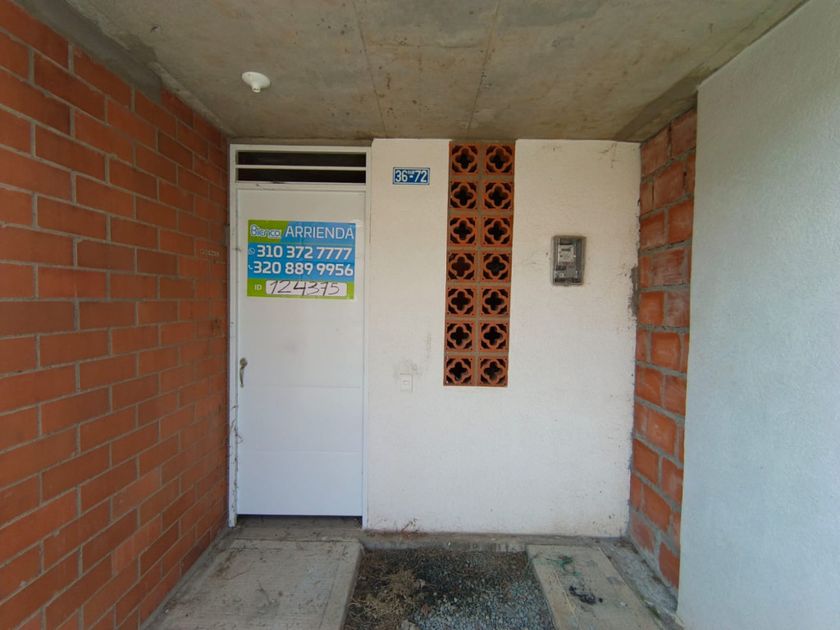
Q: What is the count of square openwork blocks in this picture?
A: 14